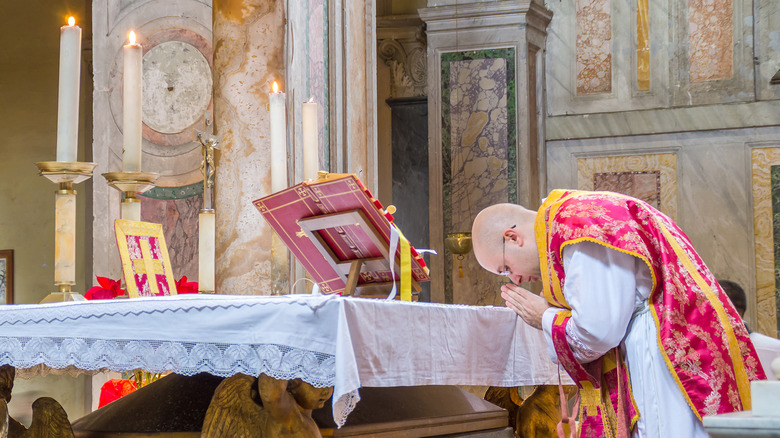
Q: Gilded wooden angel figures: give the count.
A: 3